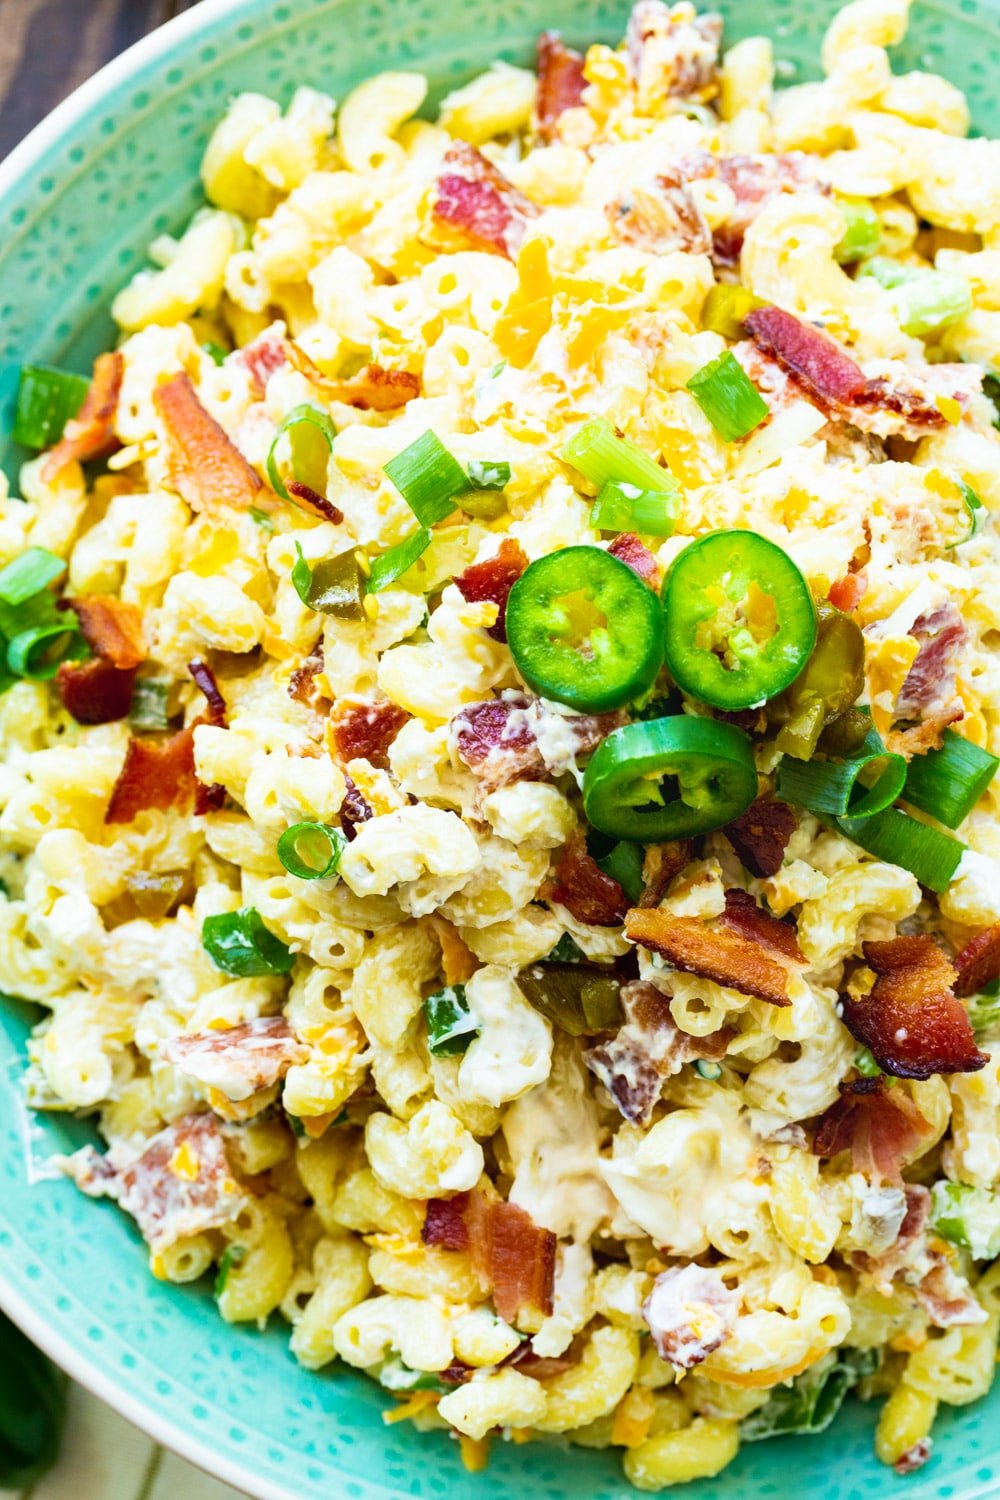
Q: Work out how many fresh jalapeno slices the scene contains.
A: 3